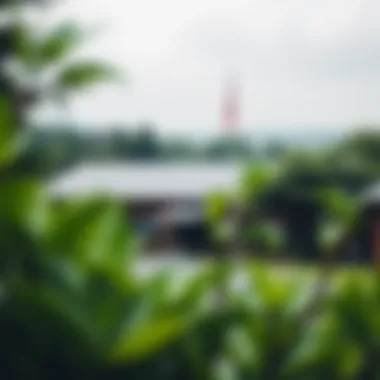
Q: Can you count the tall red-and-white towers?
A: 1